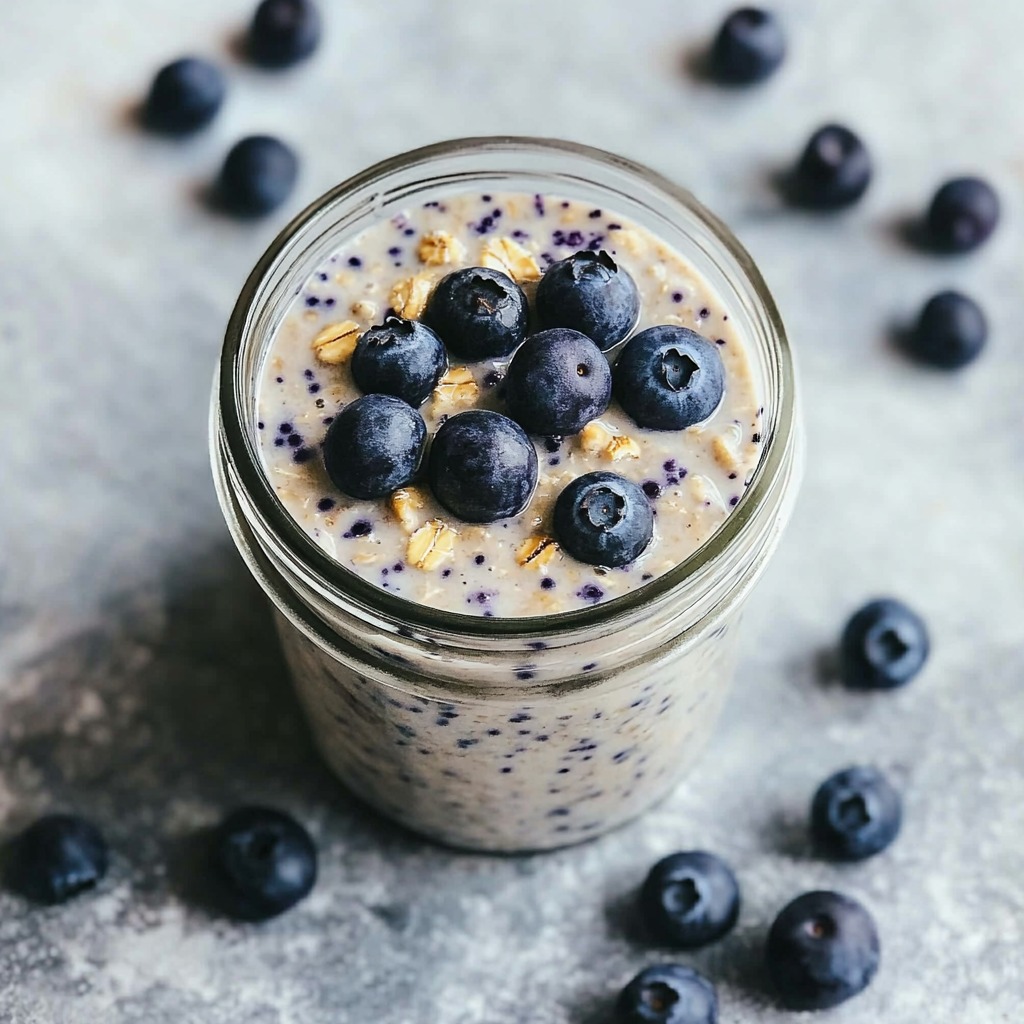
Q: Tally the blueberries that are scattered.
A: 14